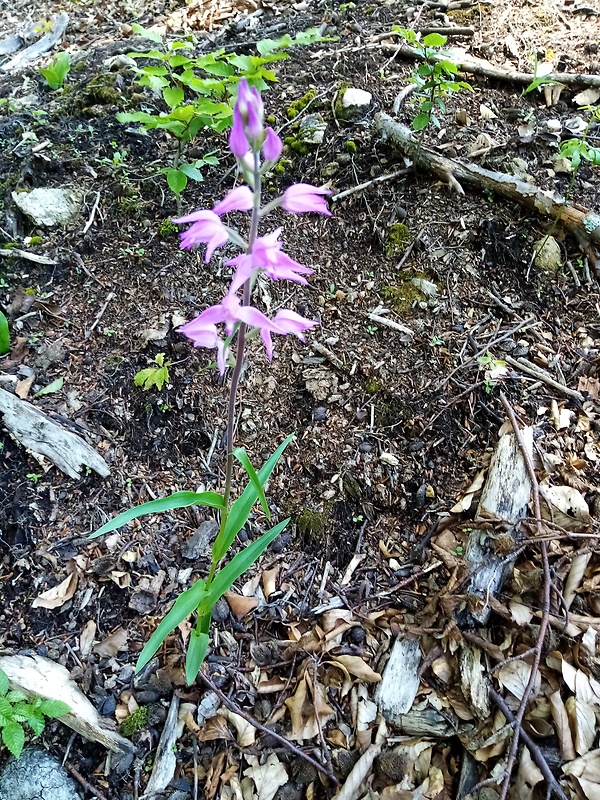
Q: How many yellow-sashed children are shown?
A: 0